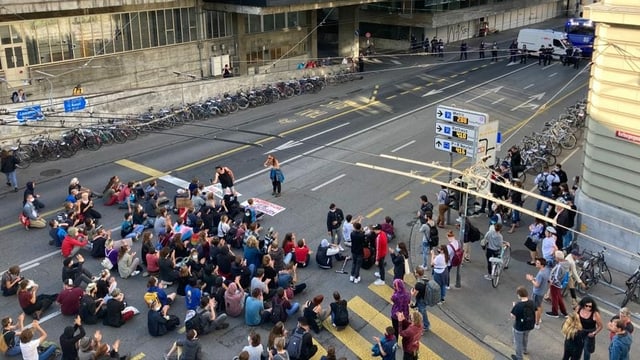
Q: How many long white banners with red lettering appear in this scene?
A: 2